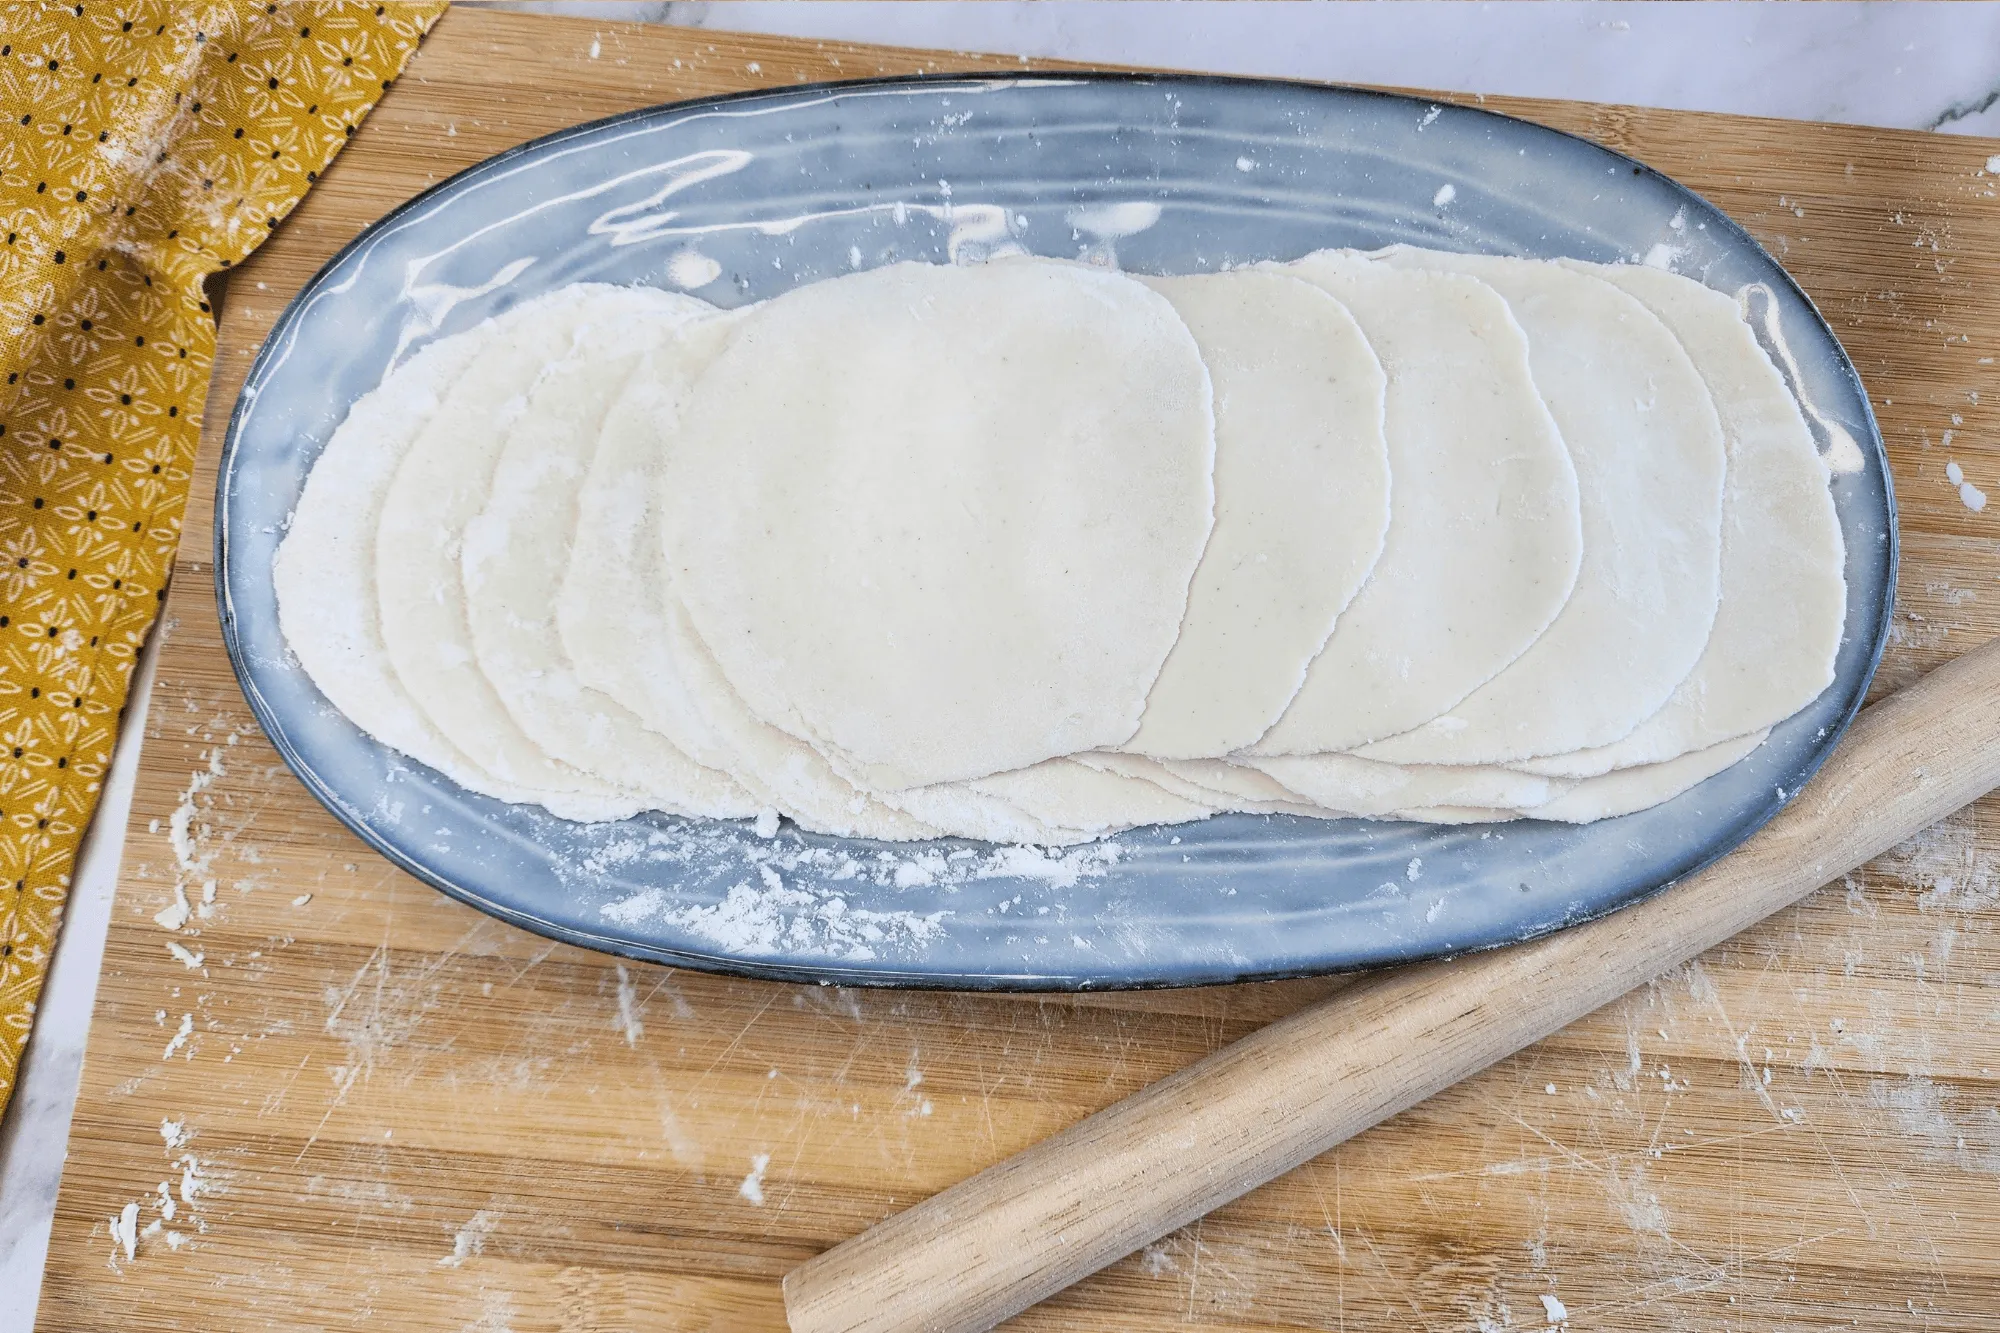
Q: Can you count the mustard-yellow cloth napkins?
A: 1